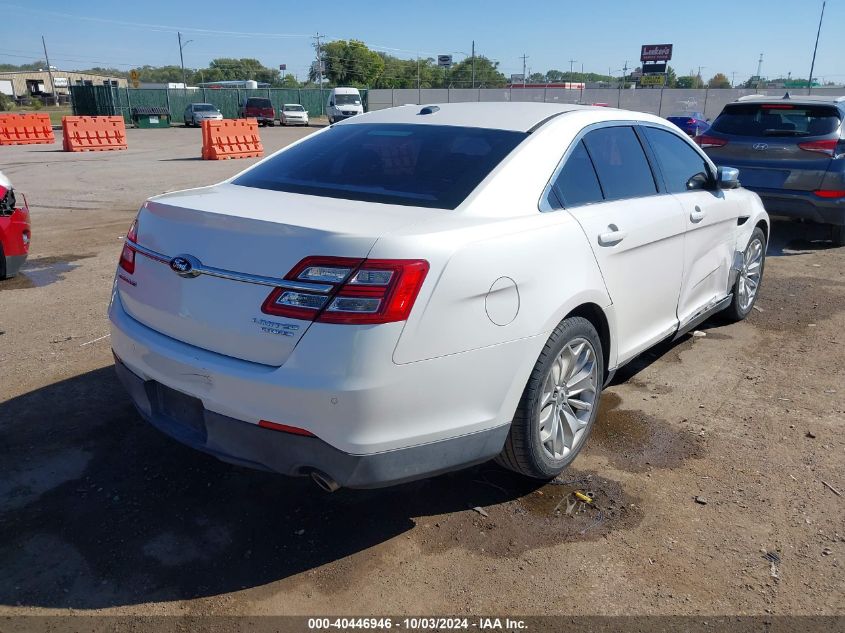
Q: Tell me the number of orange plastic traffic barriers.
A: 3